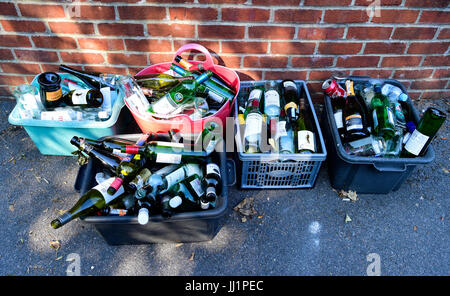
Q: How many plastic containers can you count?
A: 5